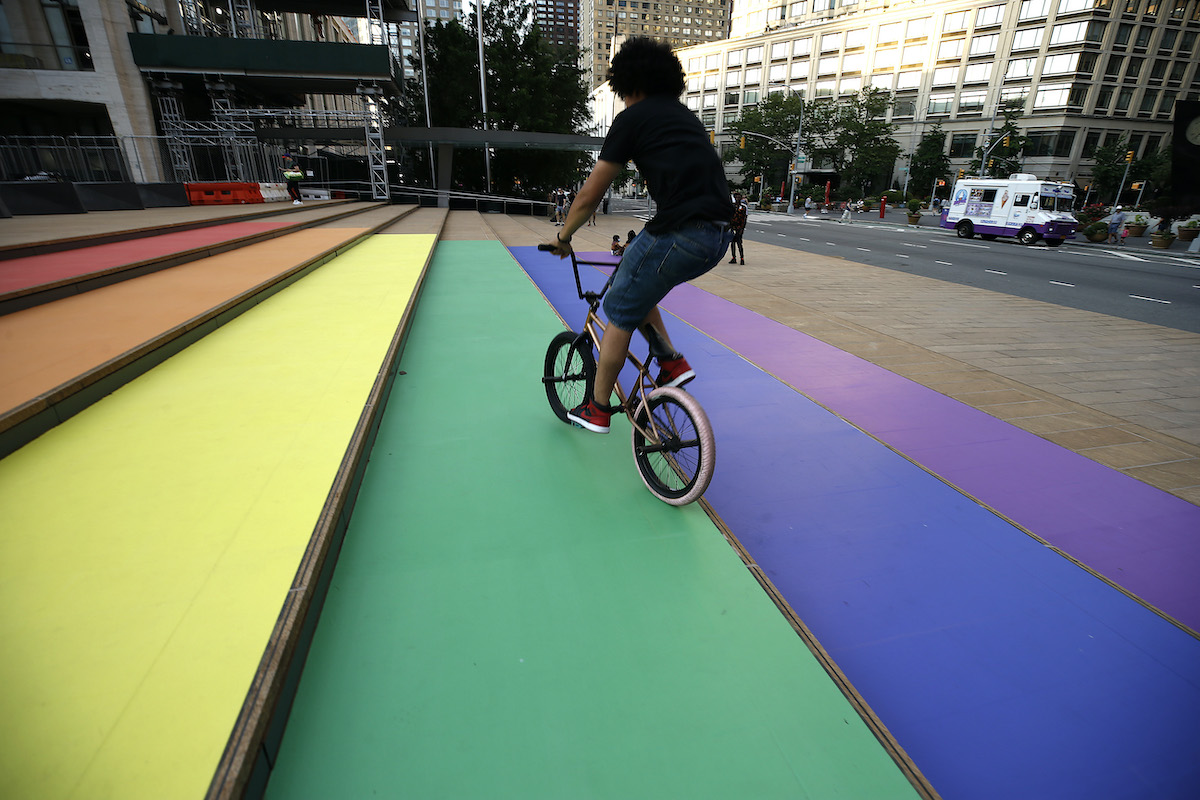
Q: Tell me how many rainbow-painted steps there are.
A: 6